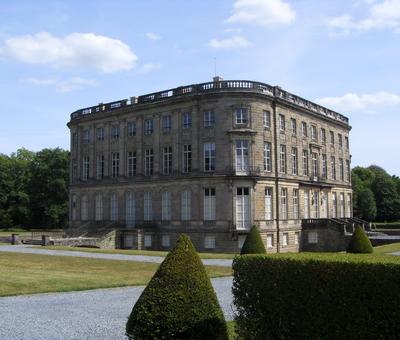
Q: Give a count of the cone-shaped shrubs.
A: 3